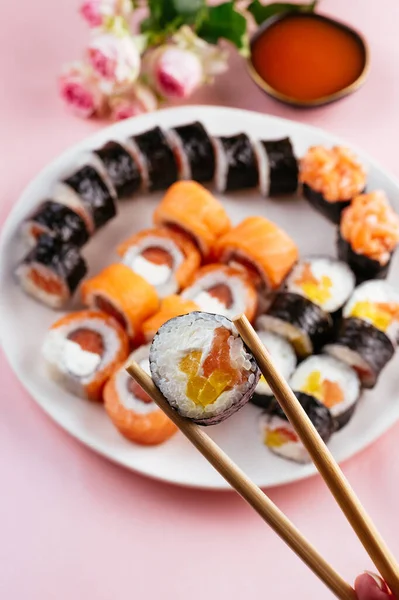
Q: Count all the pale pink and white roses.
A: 5